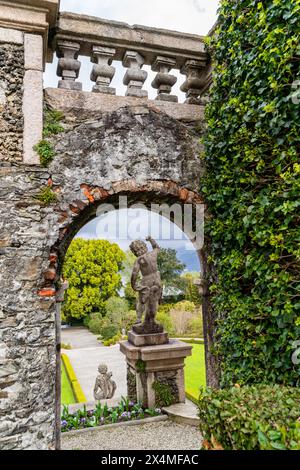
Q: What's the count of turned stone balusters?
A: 5